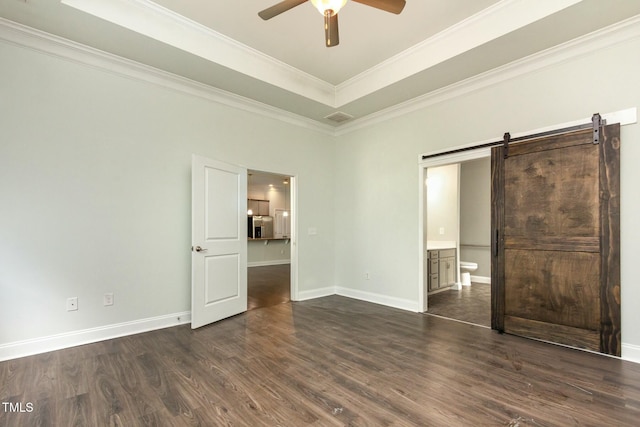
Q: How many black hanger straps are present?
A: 2